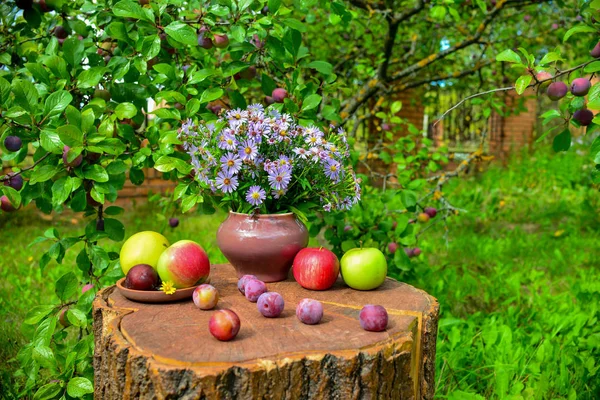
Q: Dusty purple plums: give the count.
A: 5